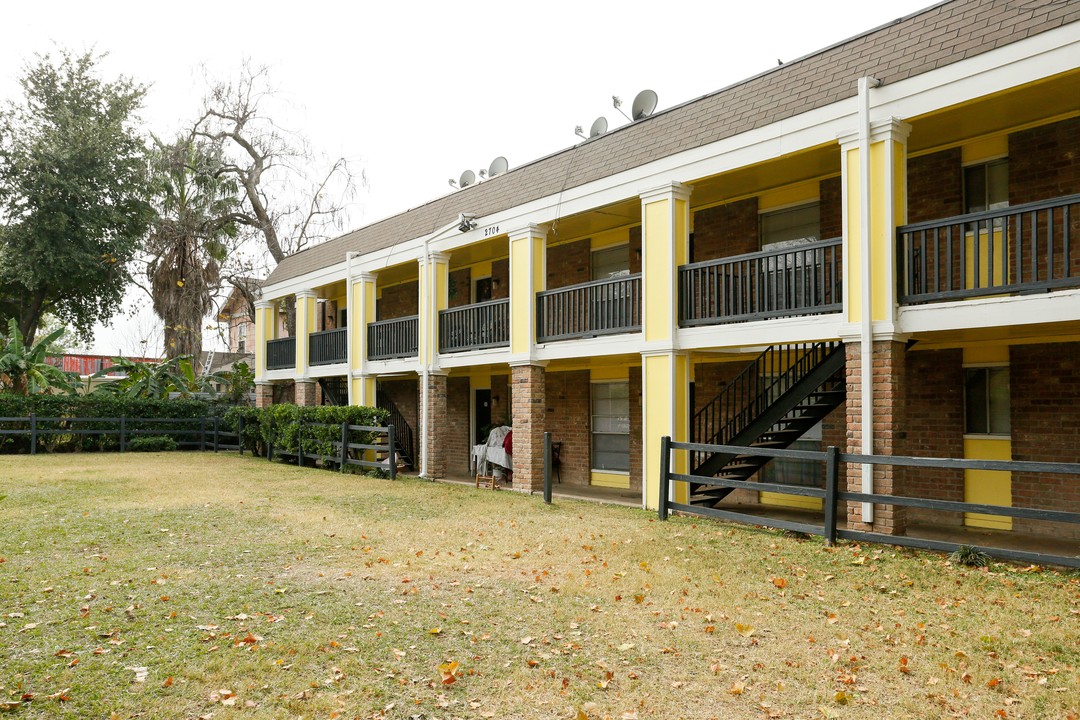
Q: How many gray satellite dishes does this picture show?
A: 4